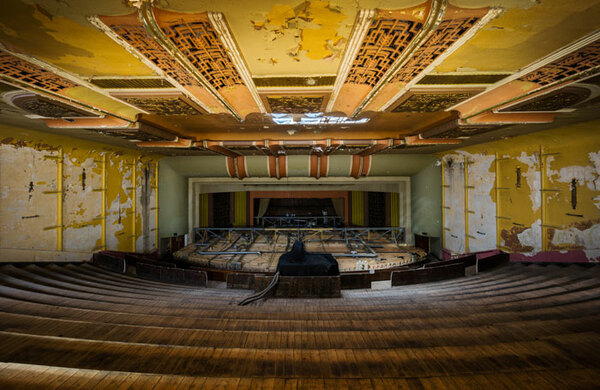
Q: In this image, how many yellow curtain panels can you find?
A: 4